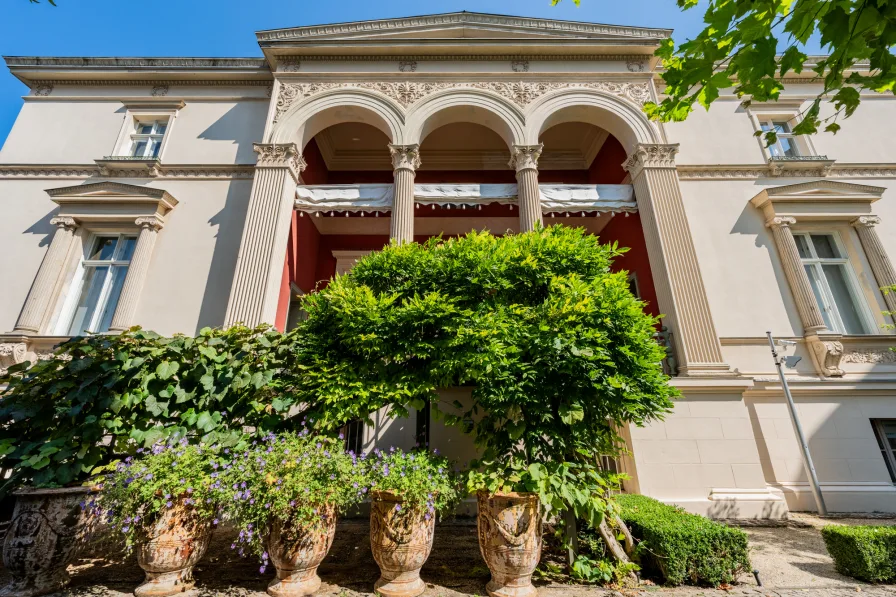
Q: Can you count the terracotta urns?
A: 5